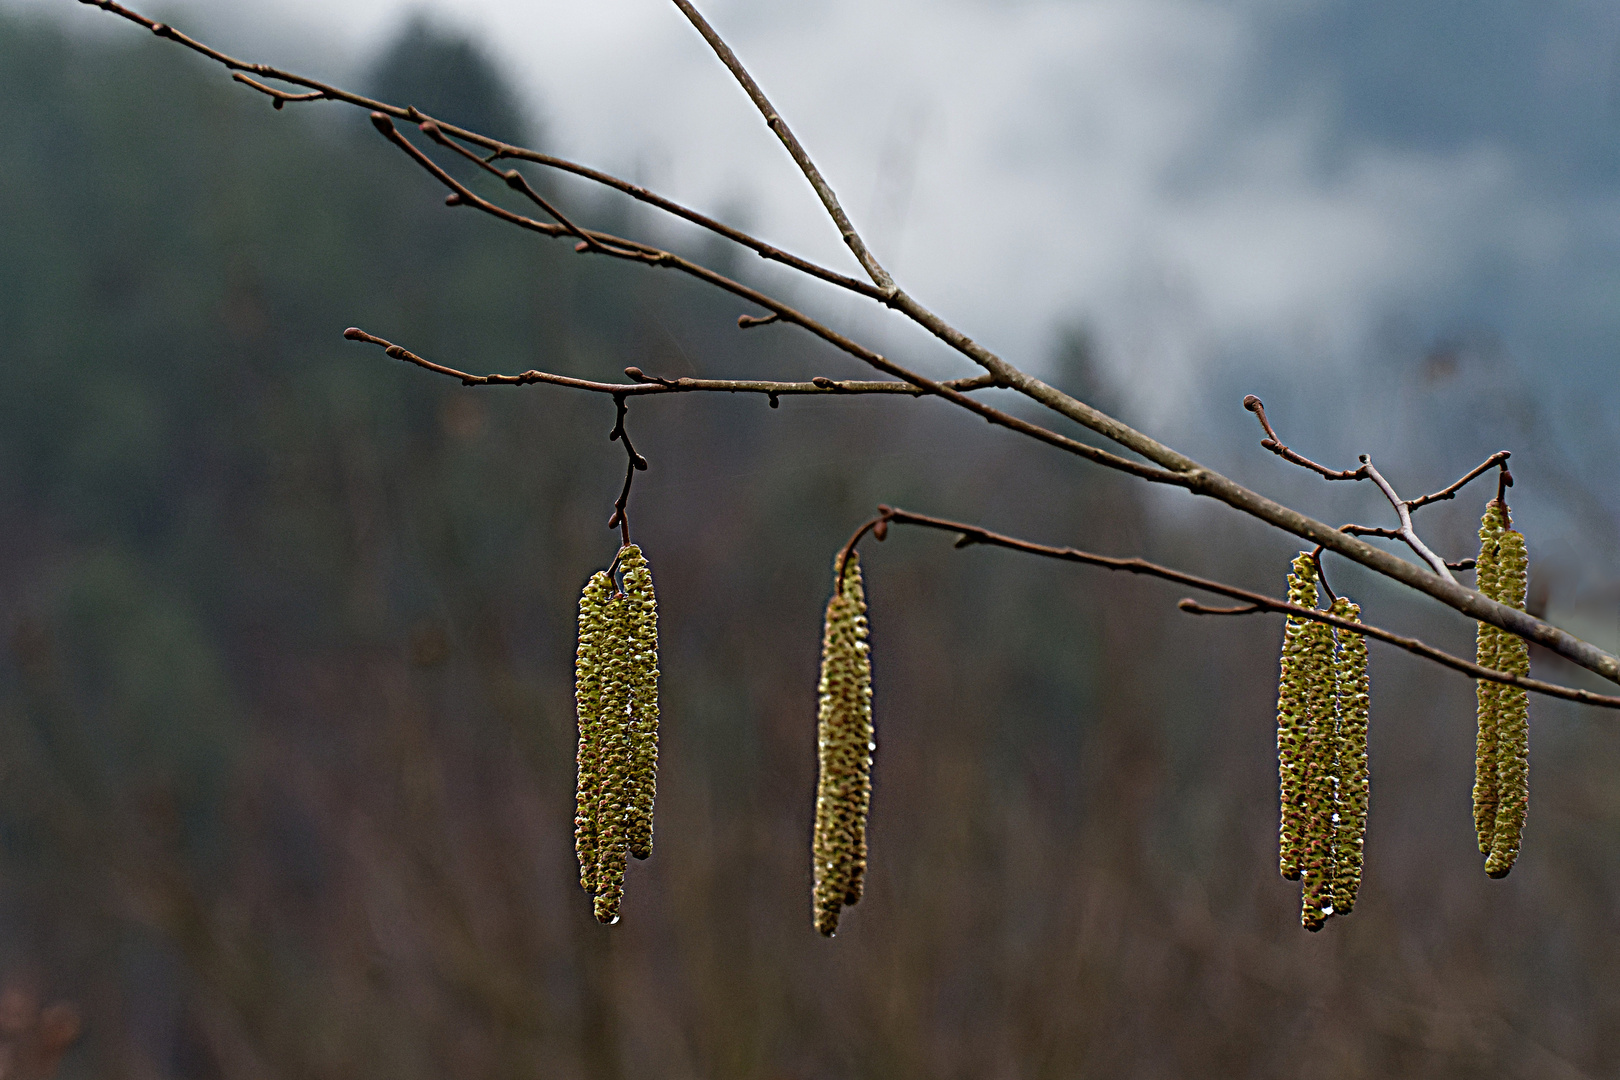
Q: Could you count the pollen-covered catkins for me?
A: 10